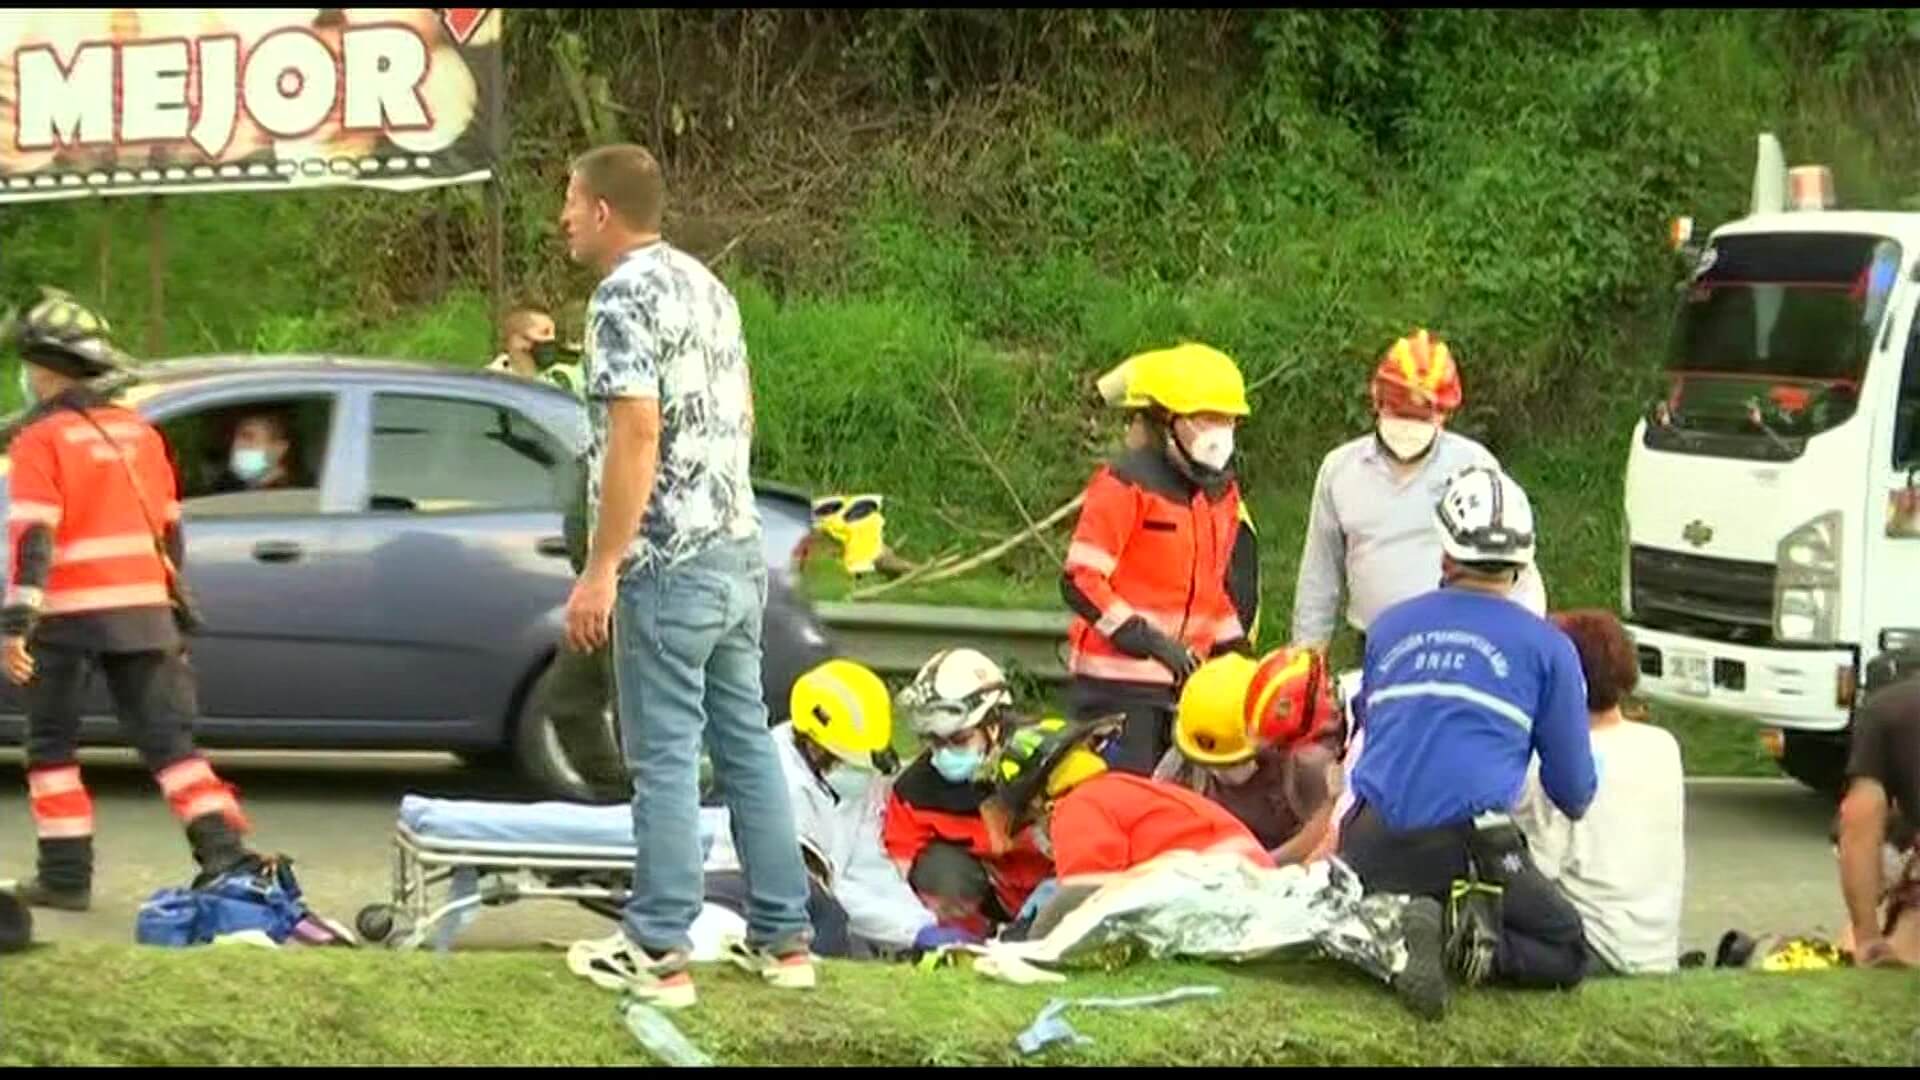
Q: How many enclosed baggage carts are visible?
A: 0